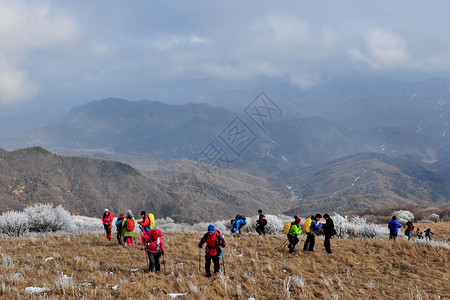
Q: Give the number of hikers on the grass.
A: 15